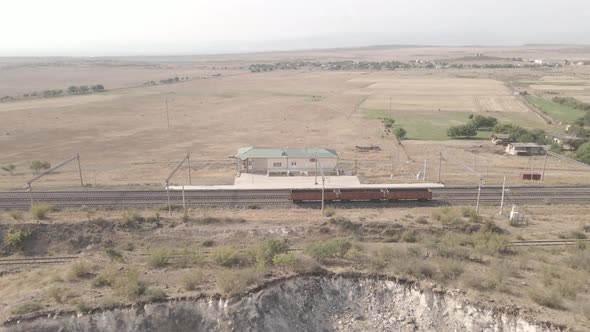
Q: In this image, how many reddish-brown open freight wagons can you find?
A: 3